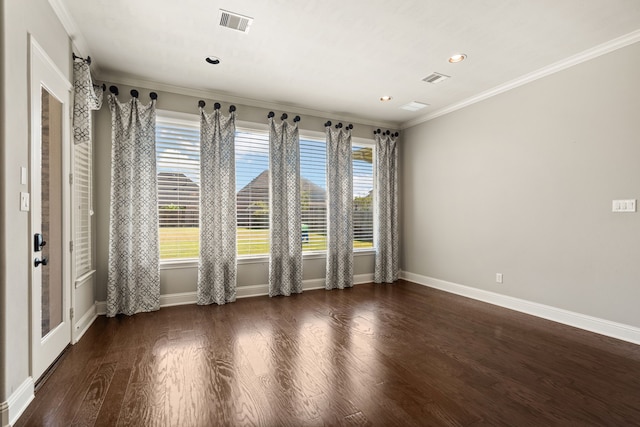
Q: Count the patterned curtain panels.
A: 5